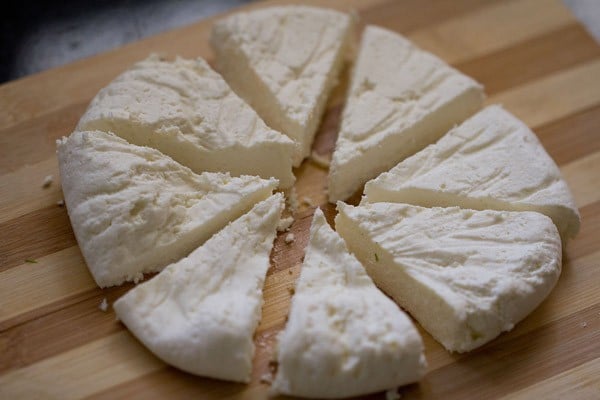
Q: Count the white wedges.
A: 8